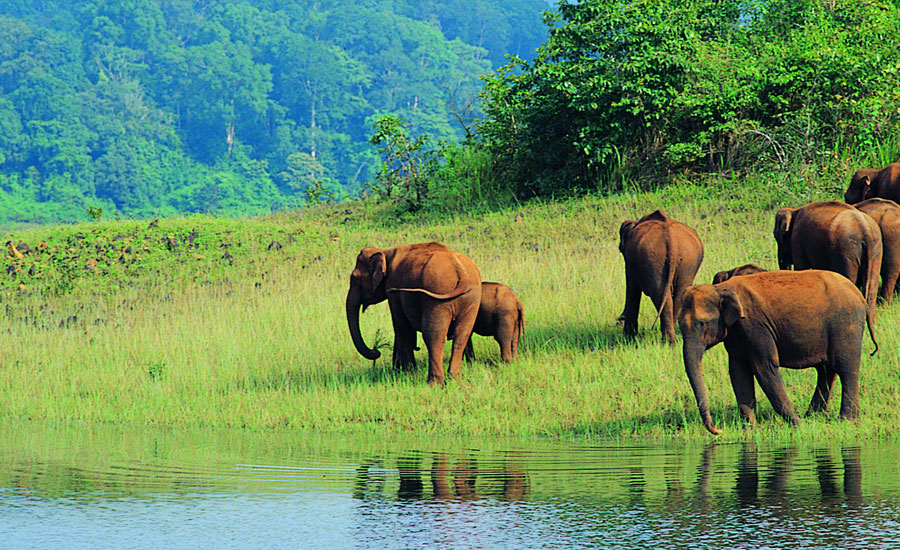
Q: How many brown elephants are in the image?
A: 8